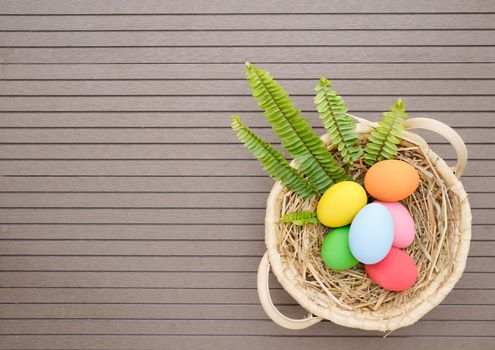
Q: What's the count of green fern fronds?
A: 5